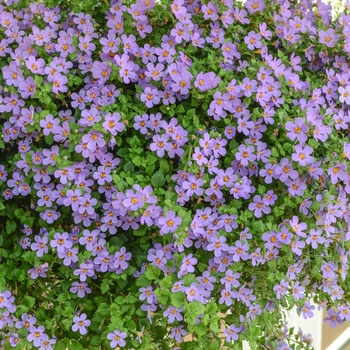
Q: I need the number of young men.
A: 0